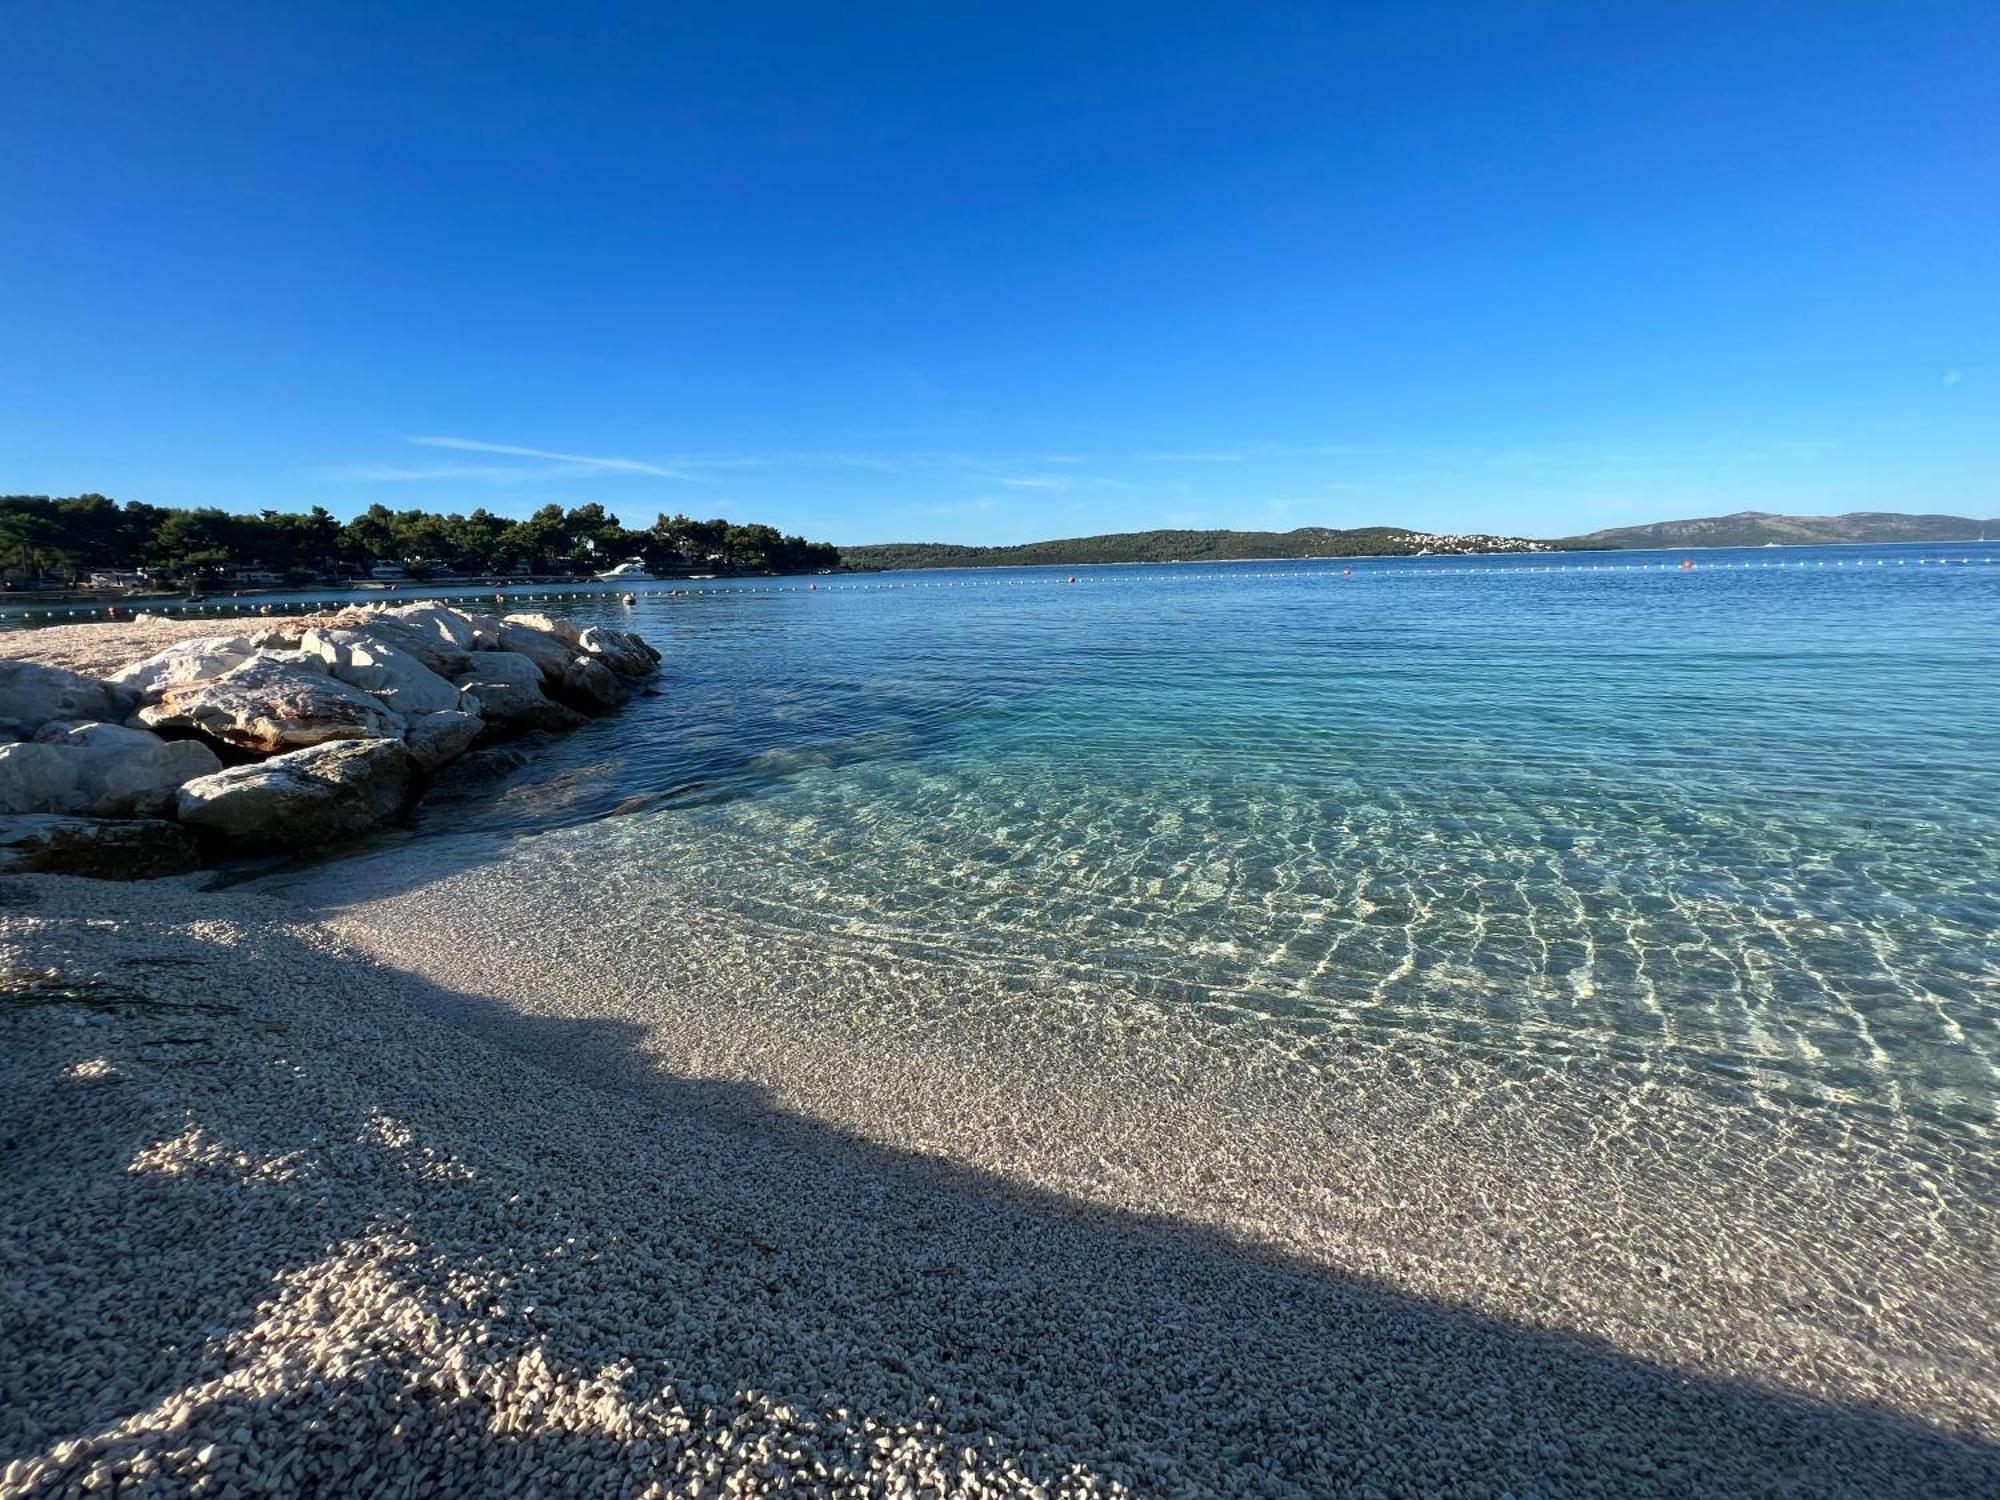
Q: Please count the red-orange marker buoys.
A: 6